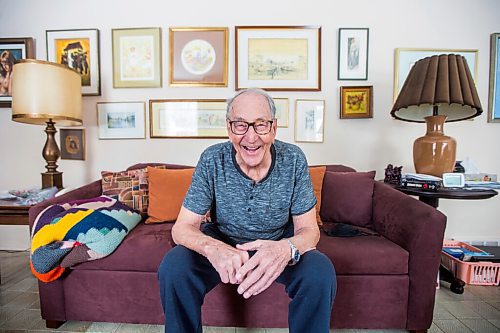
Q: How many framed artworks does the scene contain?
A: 14